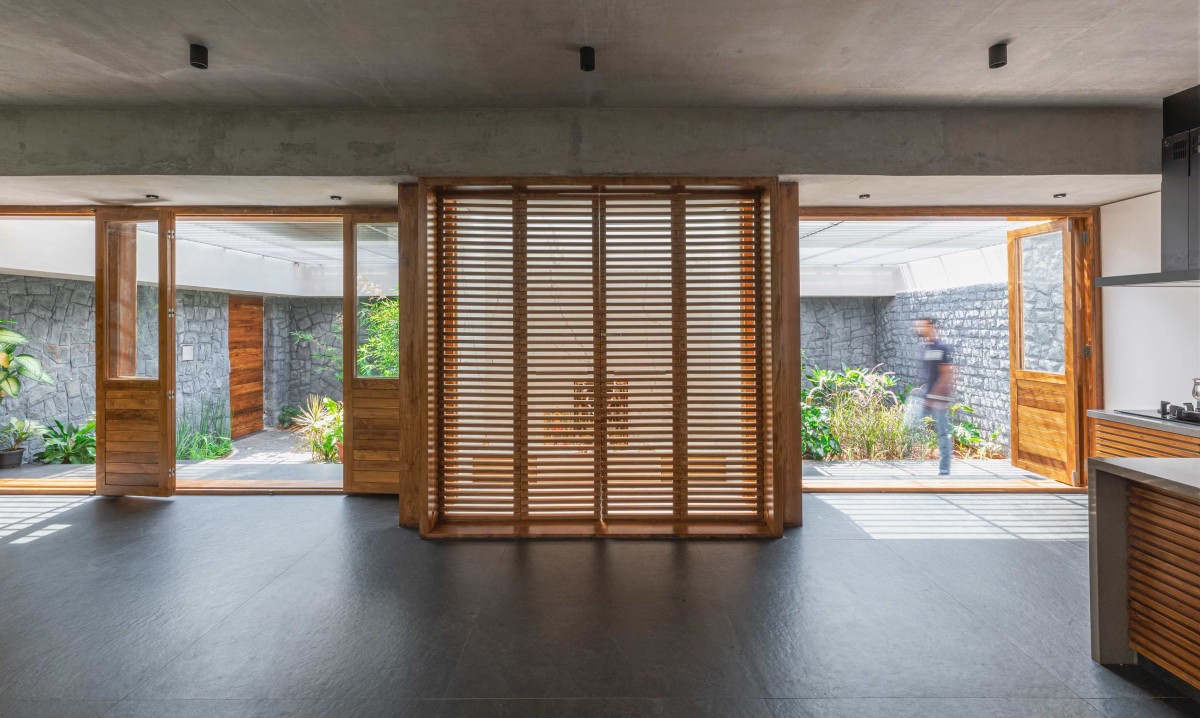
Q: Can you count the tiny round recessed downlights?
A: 4